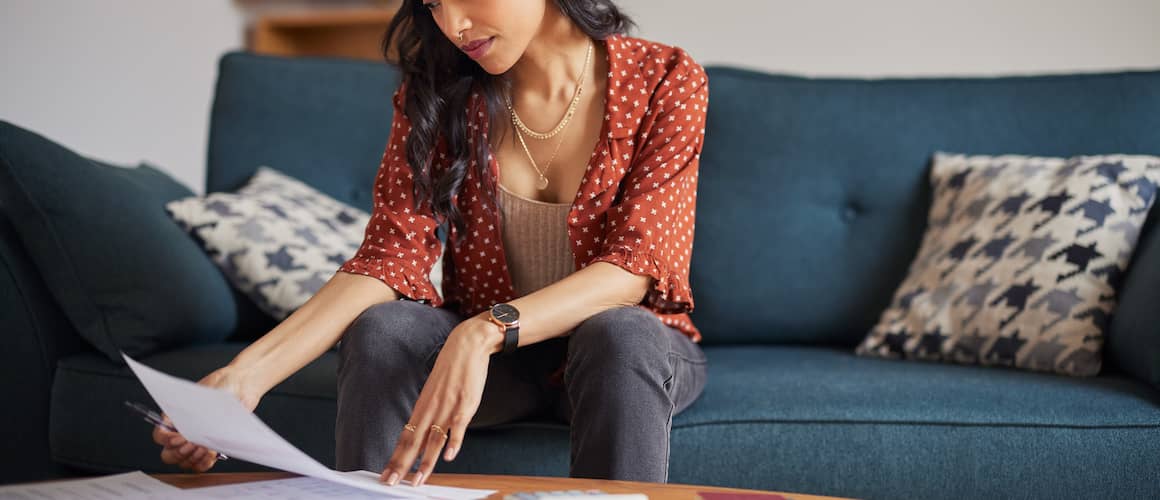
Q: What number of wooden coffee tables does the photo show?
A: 1